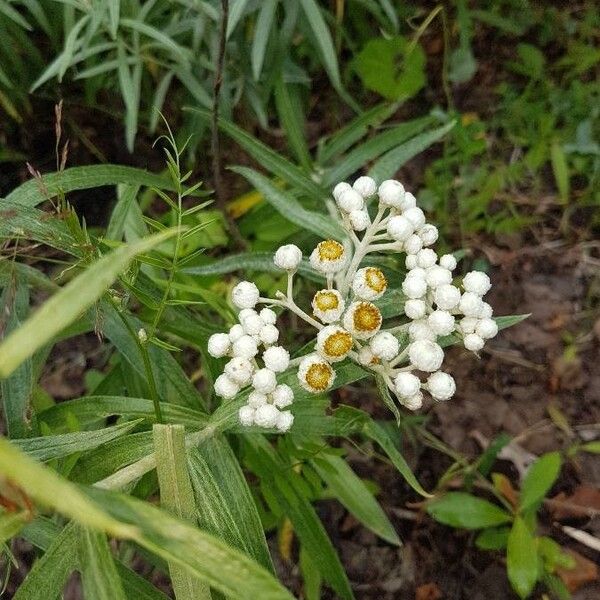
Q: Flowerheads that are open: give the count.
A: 6